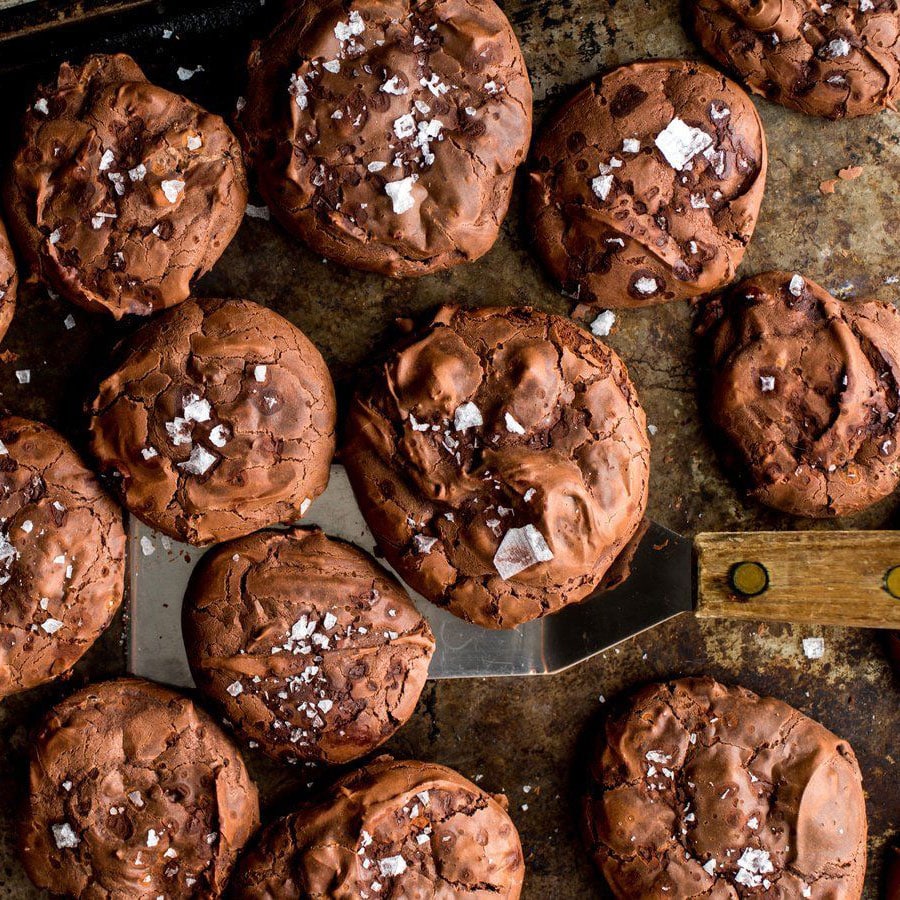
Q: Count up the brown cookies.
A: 13